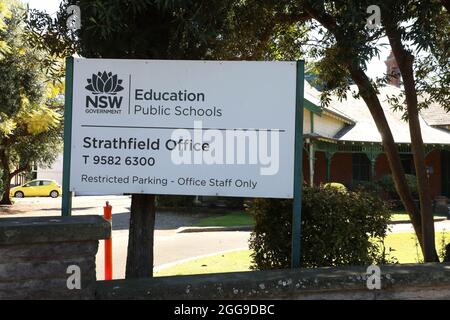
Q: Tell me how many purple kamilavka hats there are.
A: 0